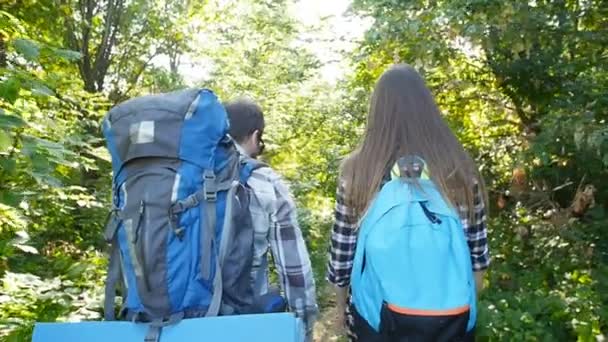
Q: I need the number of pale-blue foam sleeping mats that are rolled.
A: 1